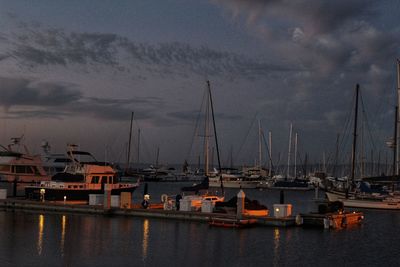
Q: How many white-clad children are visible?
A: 0